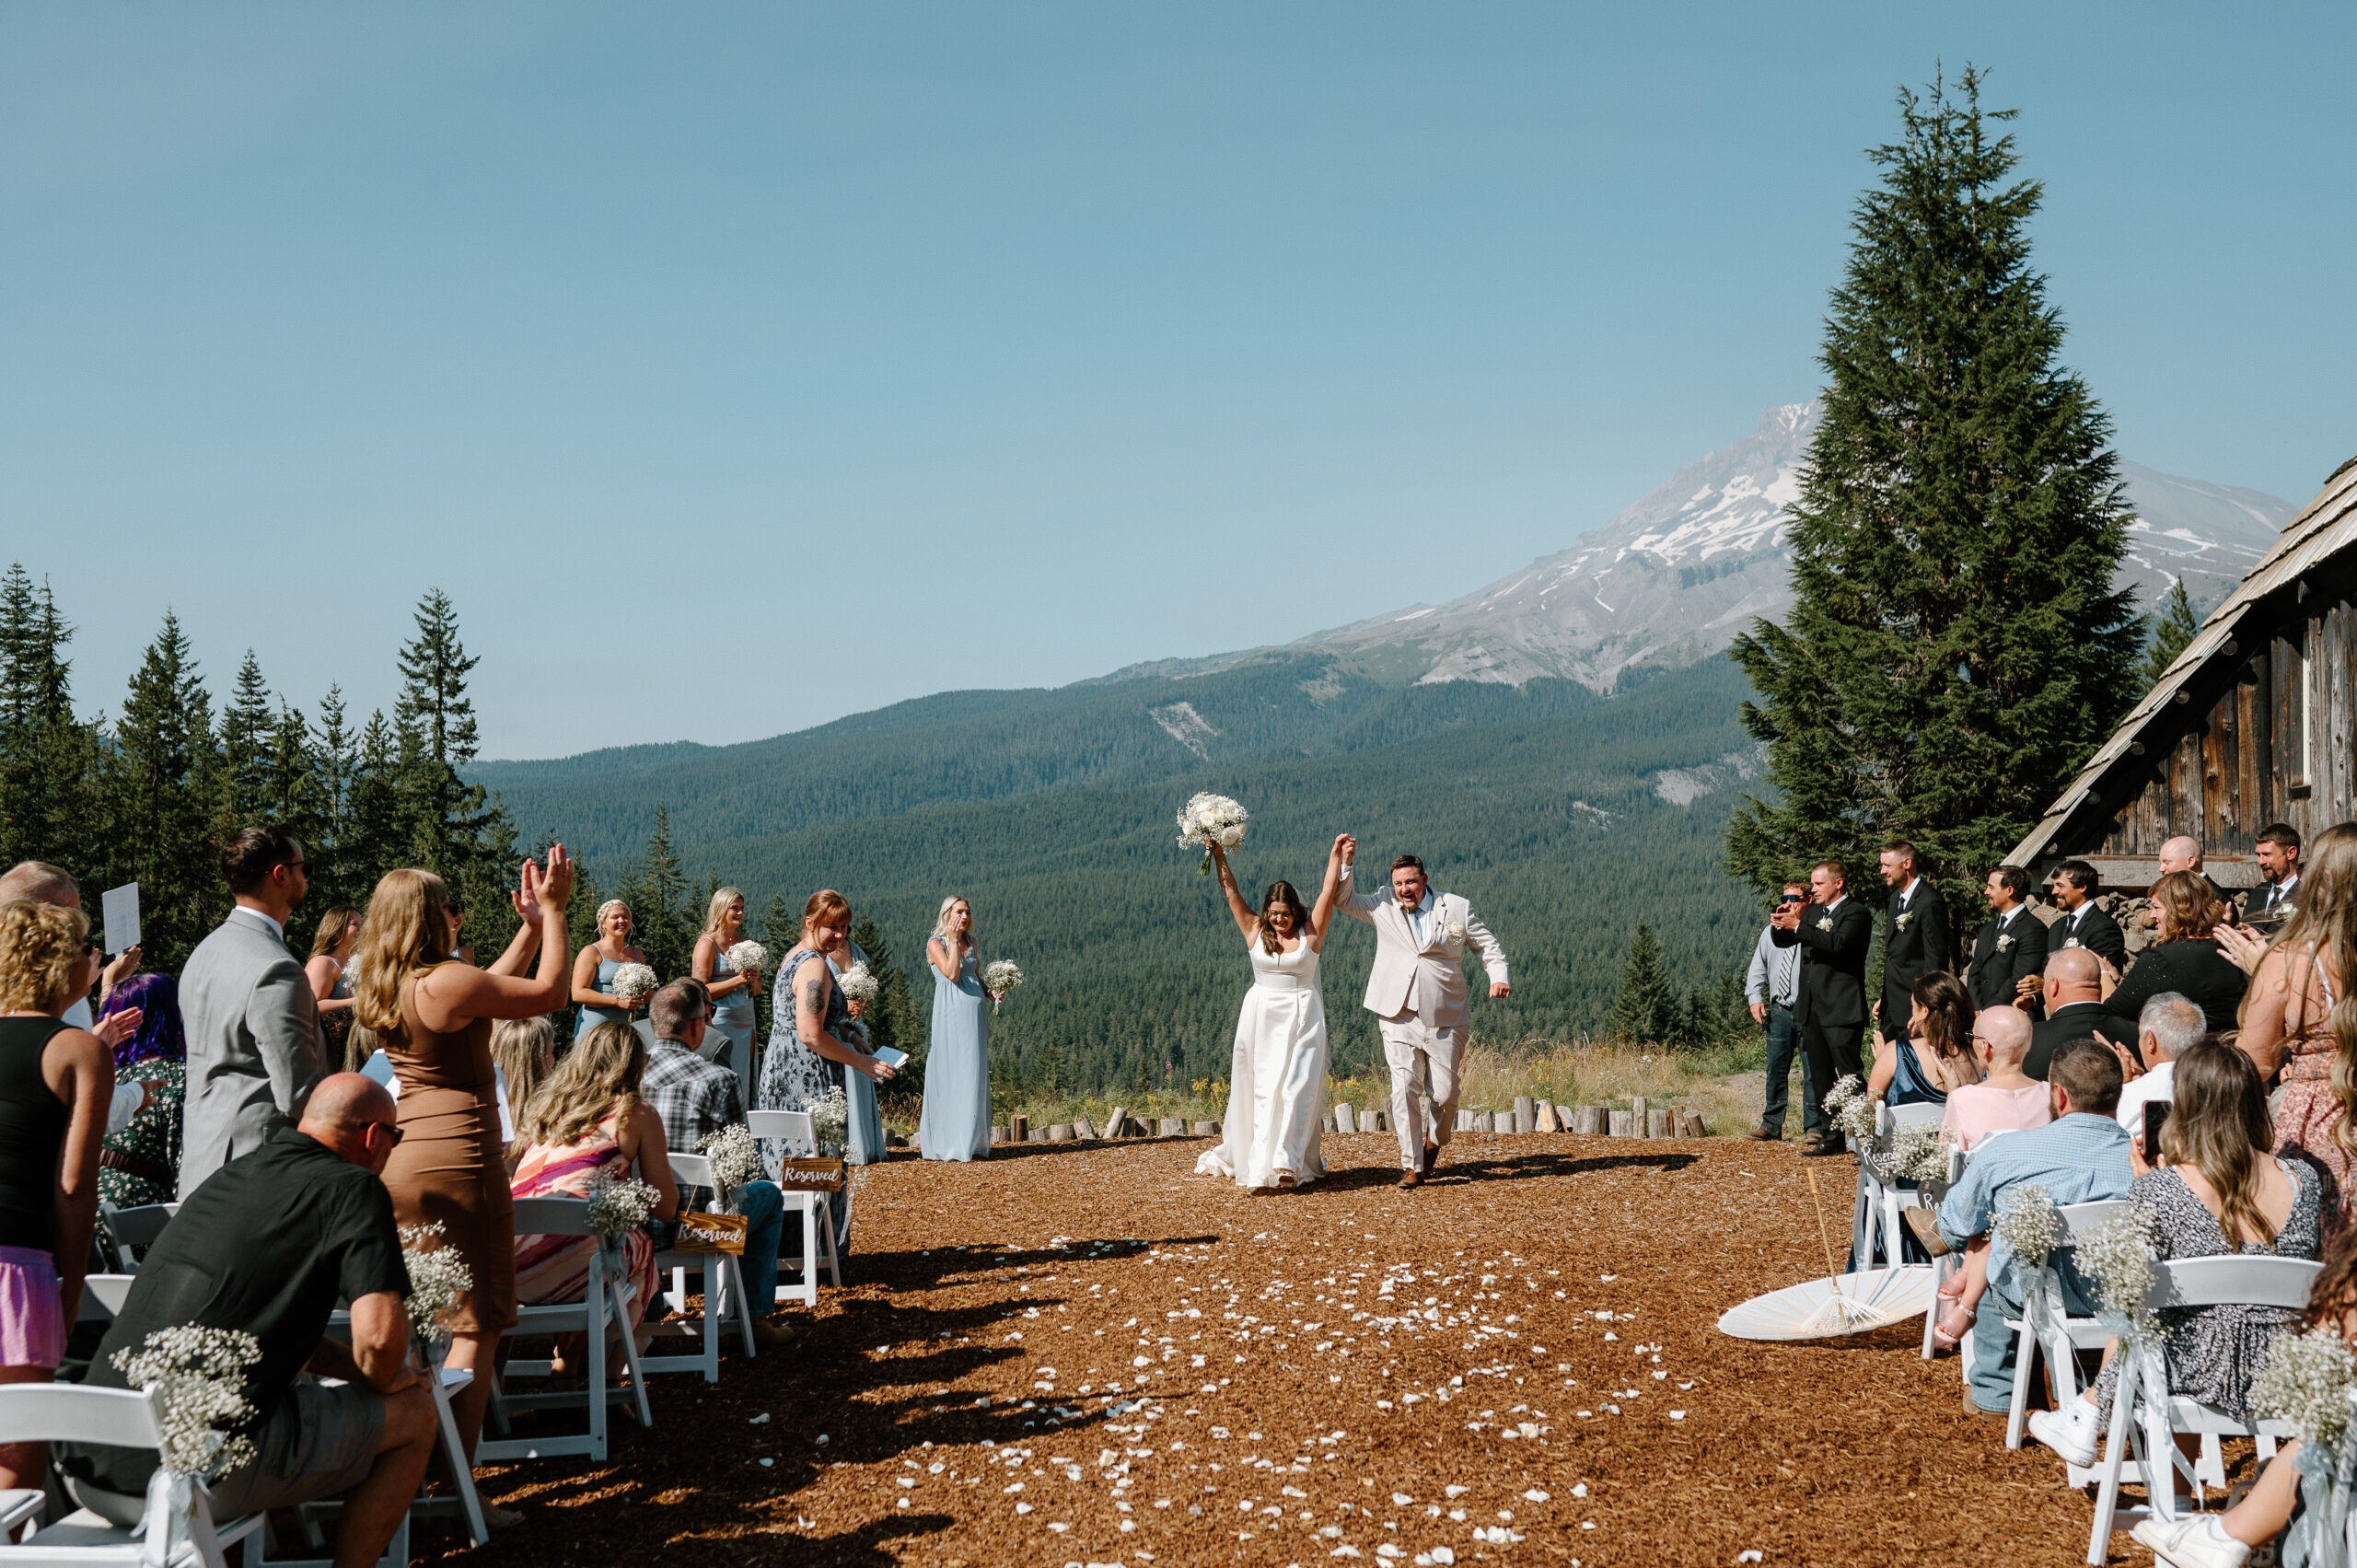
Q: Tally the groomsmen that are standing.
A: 6